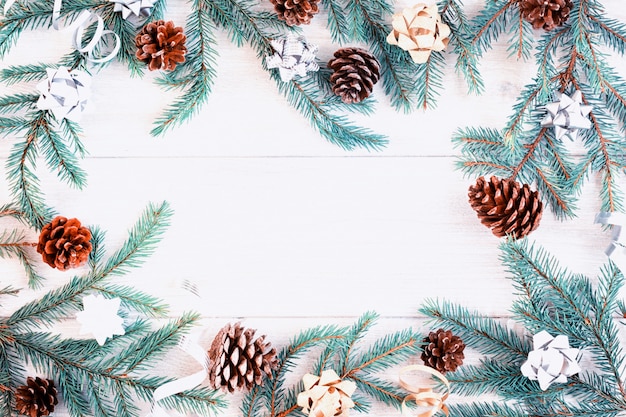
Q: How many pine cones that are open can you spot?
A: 9